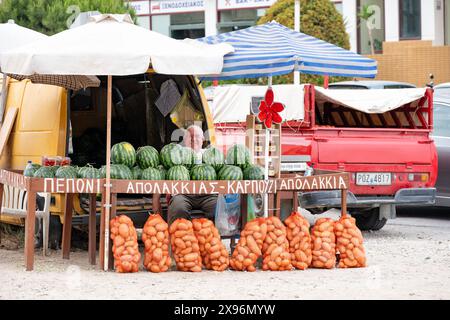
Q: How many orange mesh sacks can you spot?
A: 9